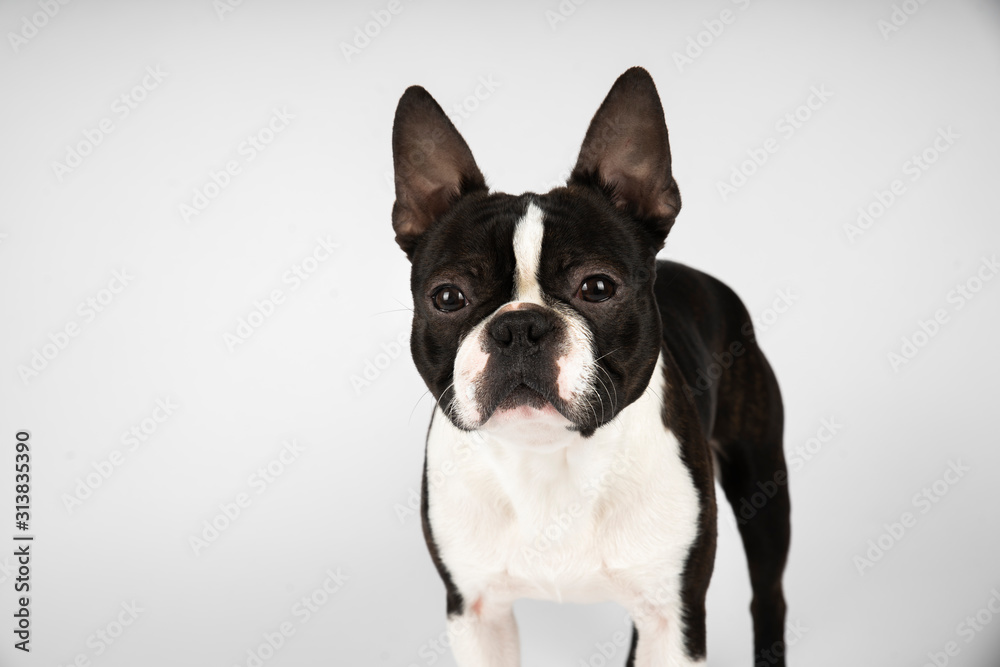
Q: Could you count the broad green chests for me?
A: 0